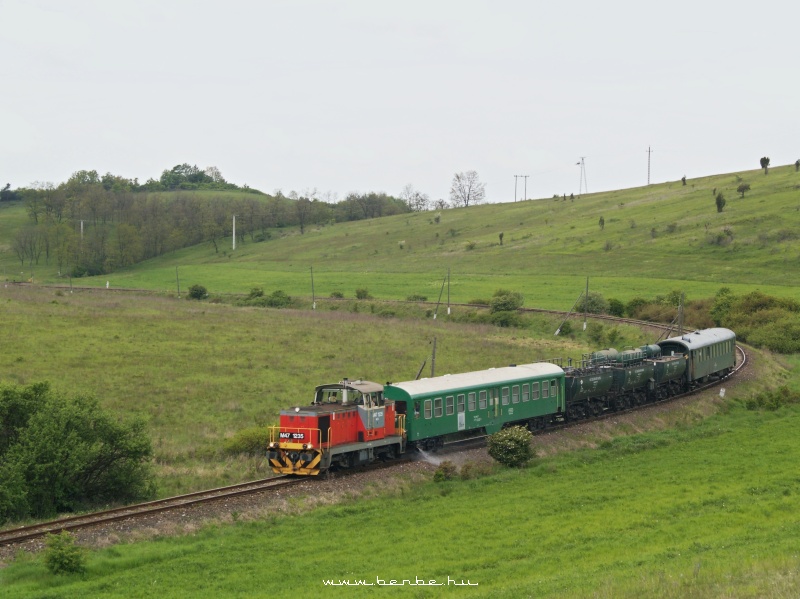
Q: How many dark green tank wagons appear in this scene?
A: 3